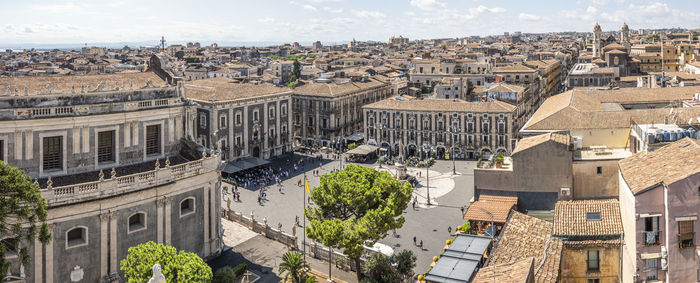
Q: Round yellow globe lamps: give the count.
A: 4